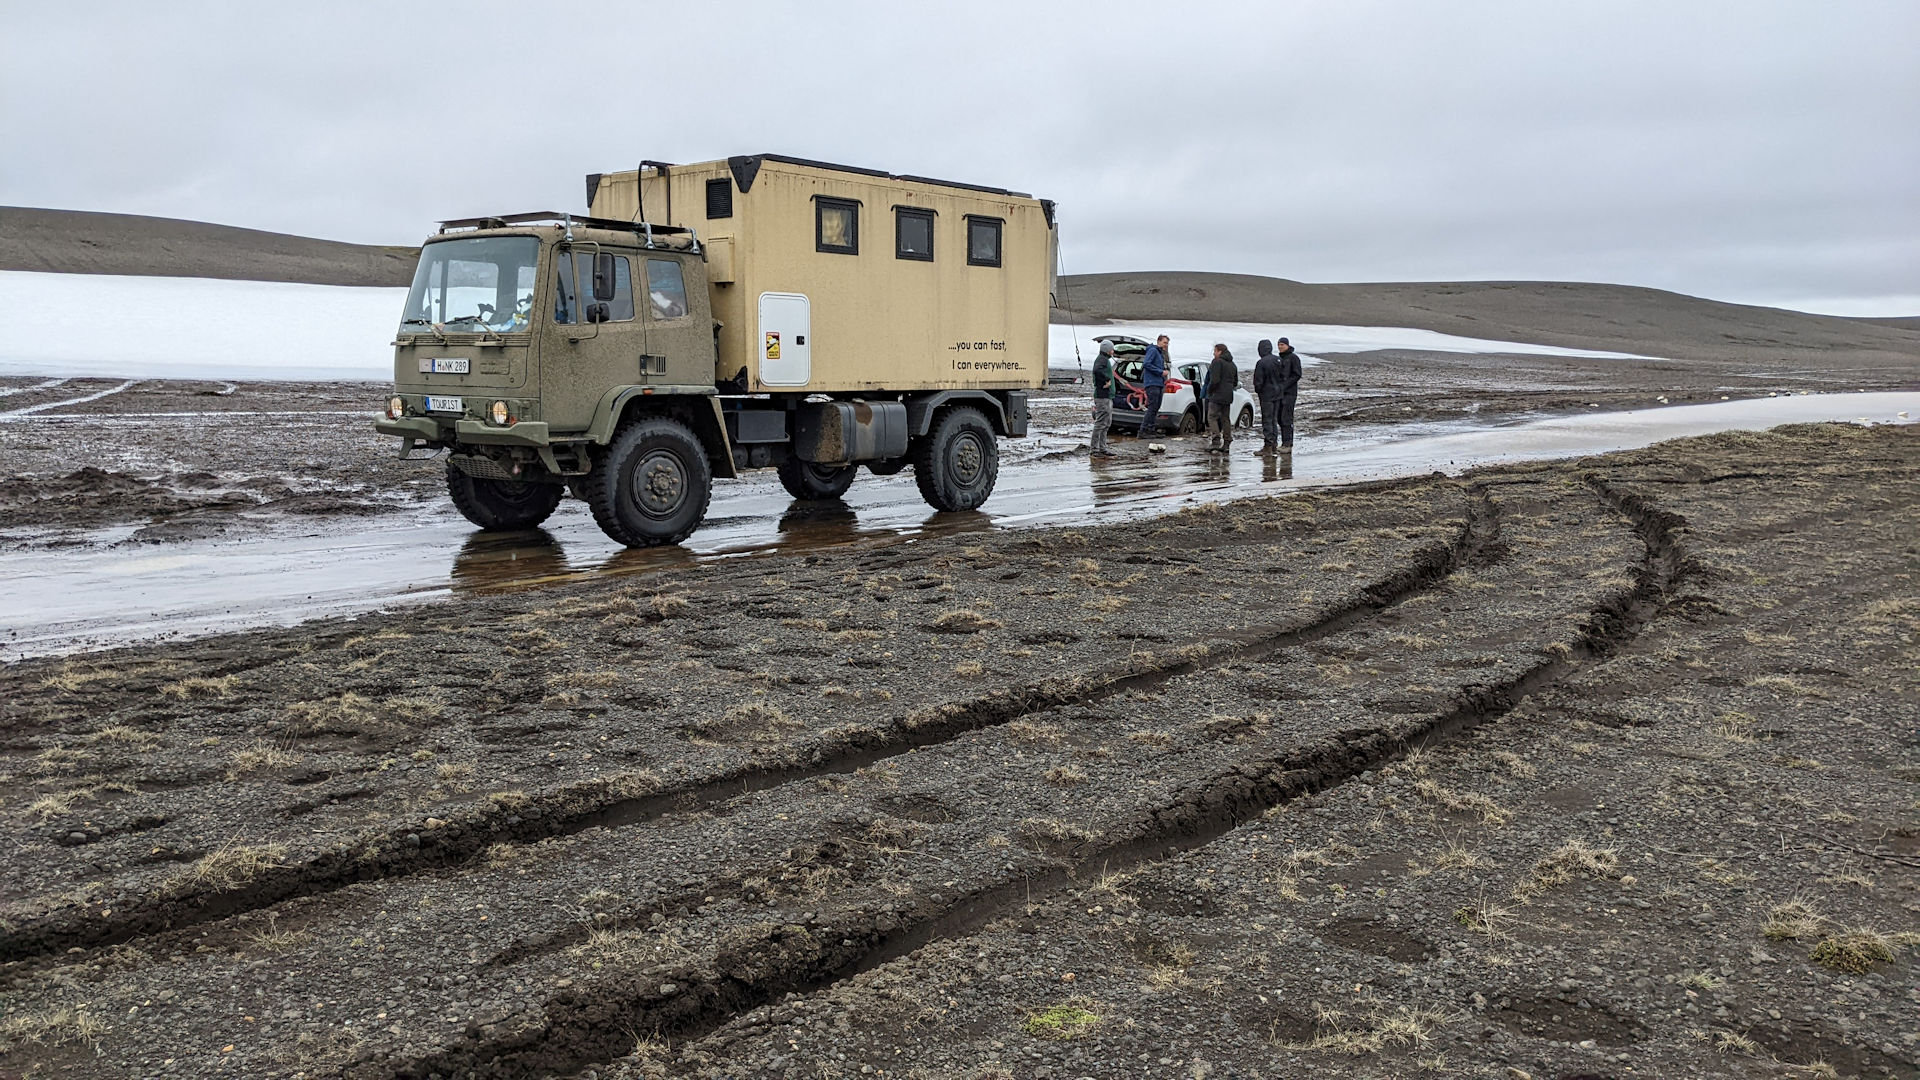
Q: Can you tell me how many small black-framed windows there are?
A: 3